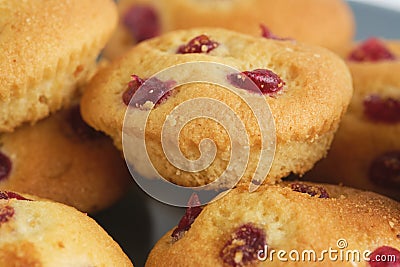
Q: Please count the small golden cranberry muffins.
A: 7